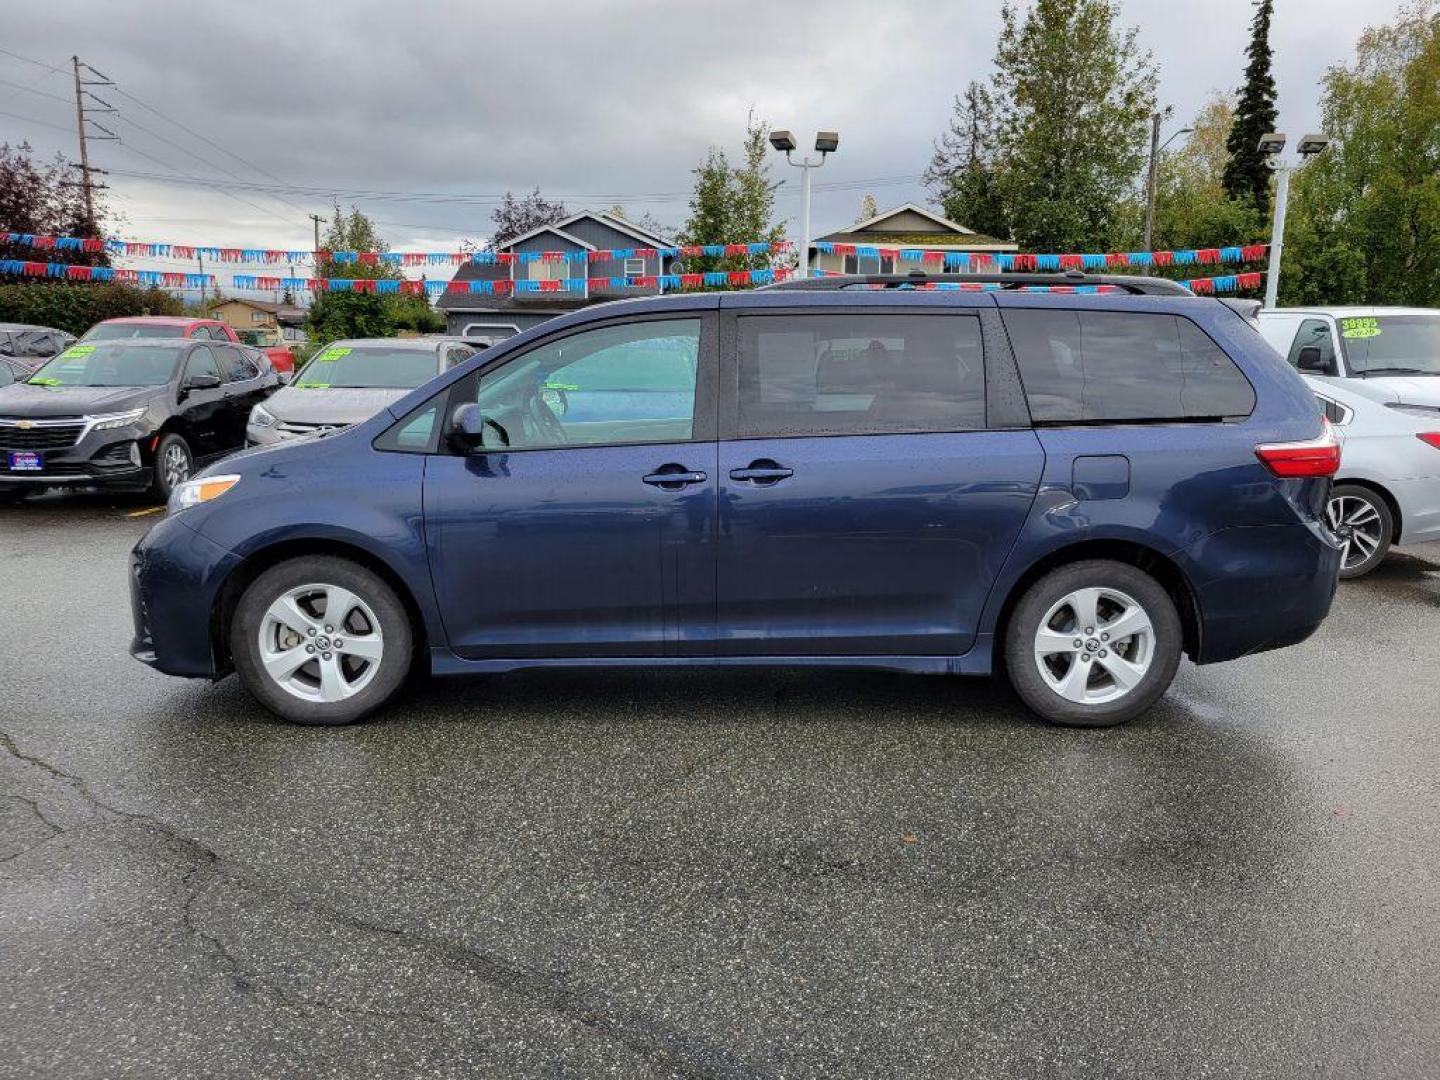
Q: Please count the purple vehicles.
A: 0